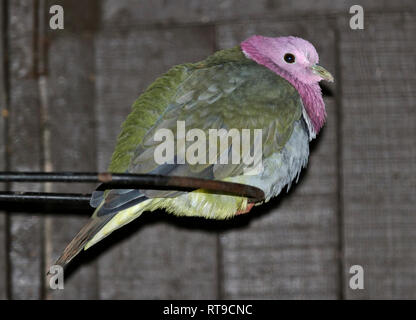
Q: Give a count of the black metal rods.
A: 2